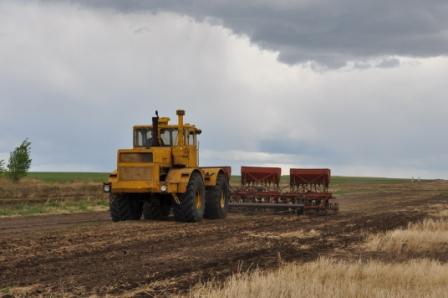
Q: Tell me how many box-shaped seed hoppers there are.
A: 3